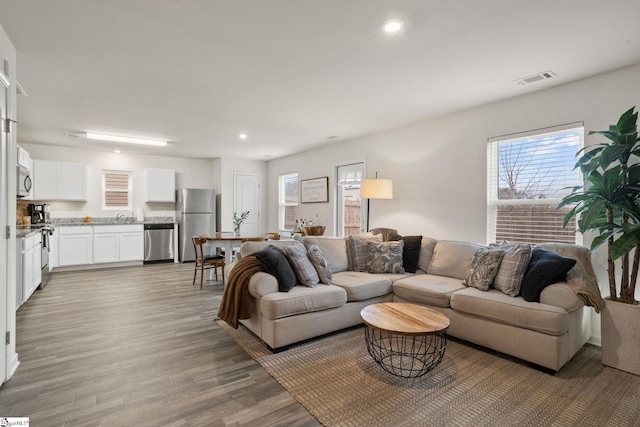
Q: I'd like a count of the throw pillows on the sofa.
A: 9